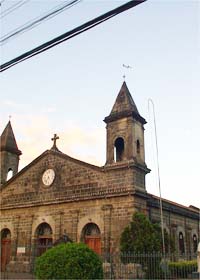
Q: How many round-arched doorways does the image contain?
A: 3